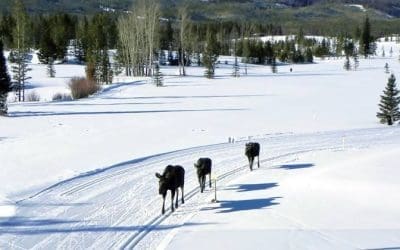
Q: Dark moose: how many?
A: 3